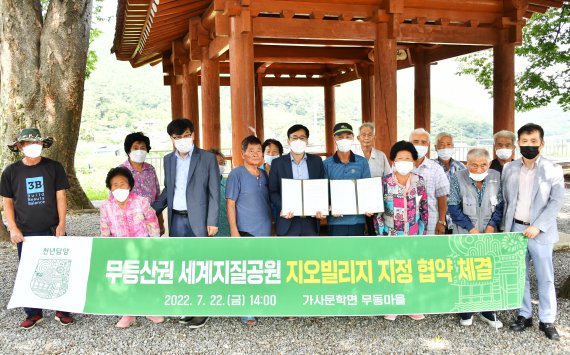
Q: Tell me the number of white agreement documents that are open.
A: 2